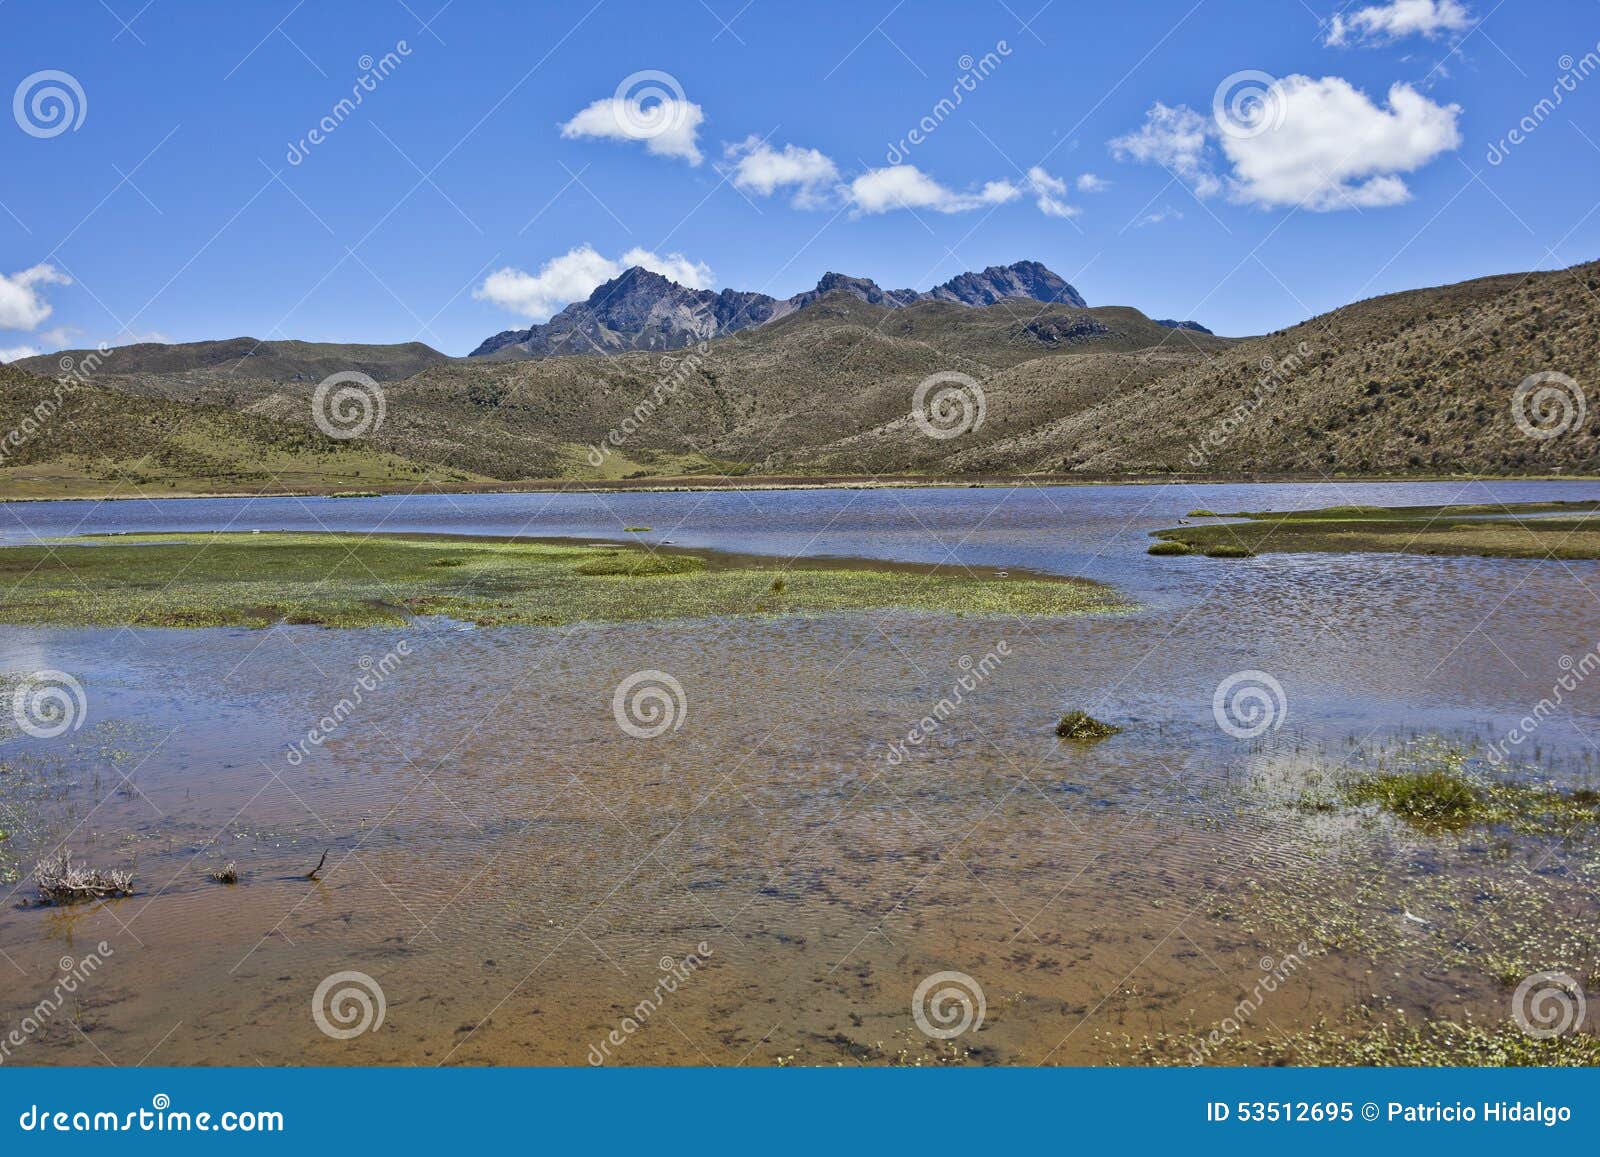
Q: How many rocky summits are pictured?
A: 3